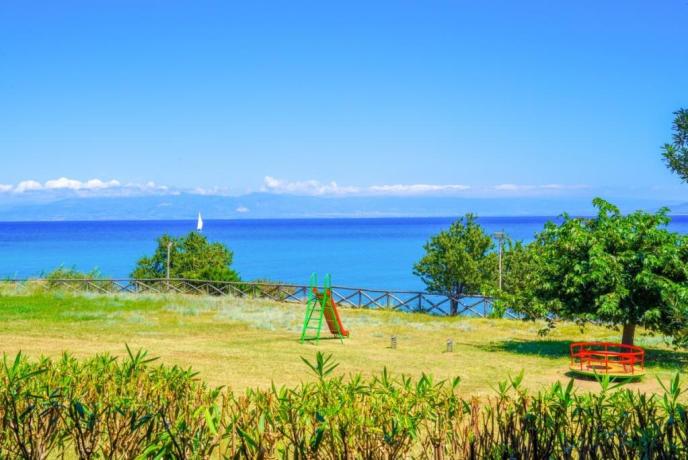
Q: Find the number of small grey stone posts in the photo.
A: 2